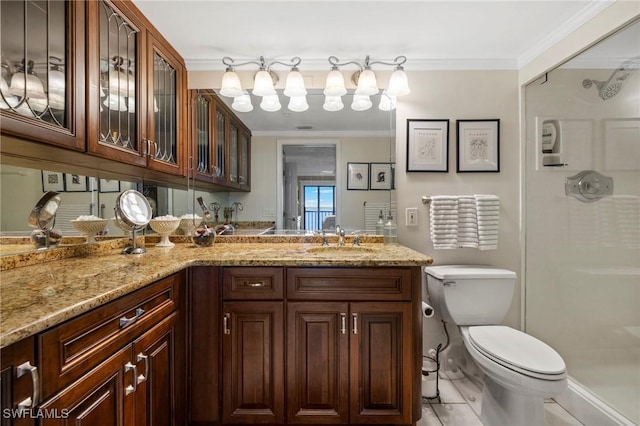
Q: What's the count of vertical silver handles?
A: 8